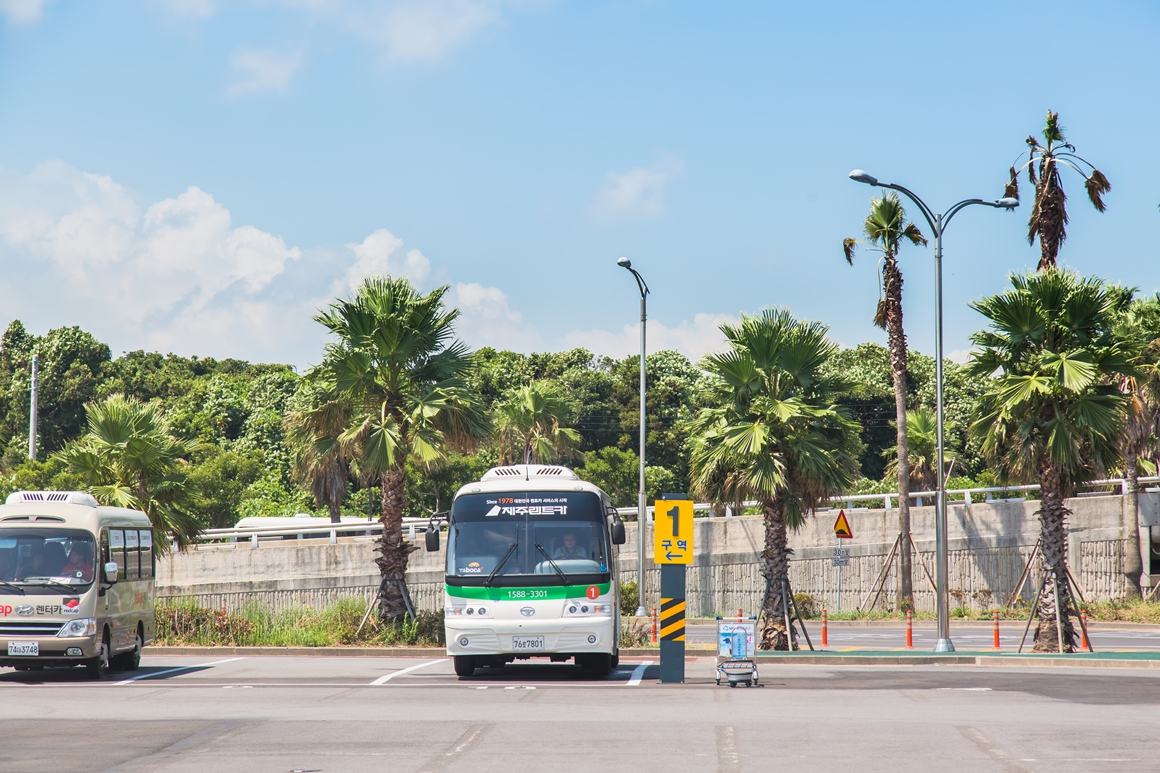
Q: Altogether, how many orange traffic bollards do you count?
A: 6